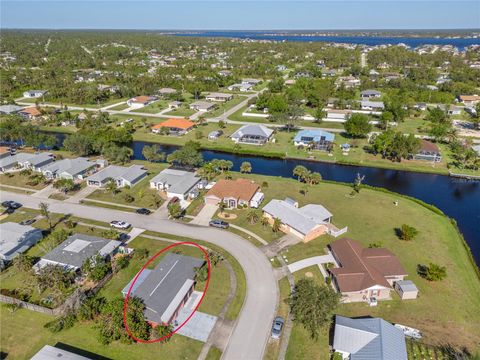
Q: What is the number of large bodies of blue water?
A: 2